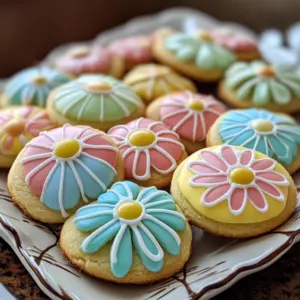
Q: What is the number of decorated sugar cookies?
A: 15